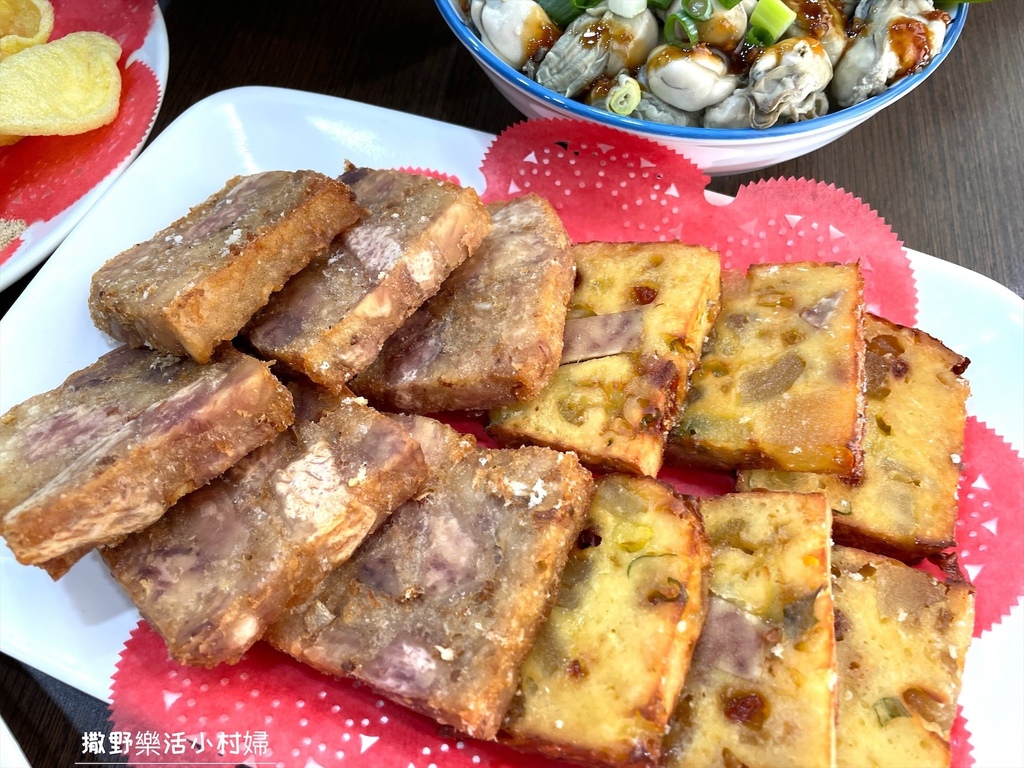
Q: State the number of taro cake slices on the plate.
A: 6